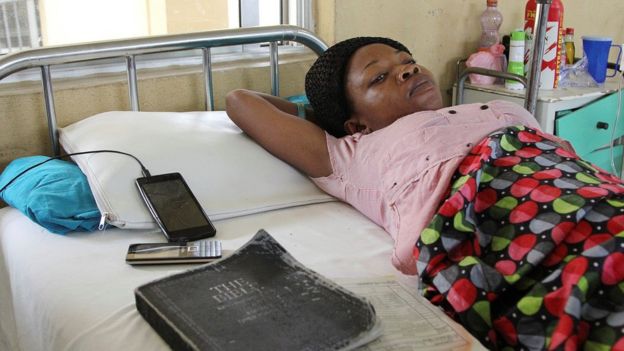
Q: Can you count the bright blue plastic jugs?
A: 1